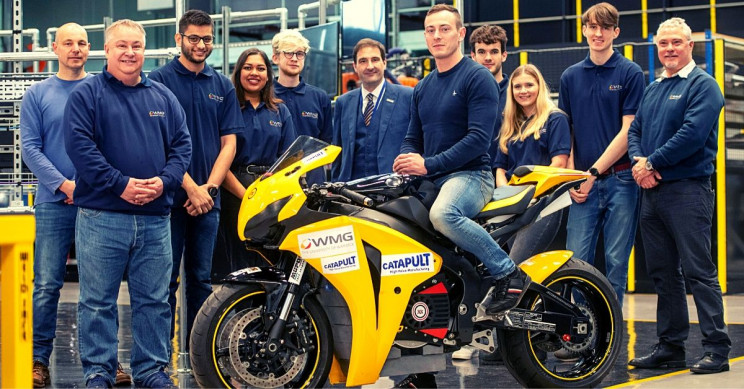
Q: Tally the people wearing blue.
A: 11